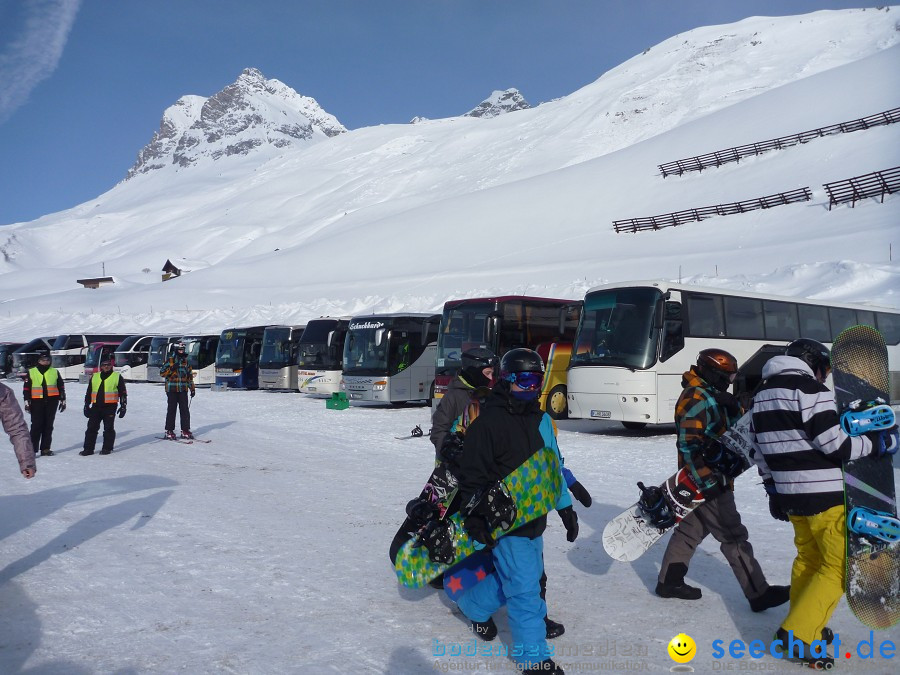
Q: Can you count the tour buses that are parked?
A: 13